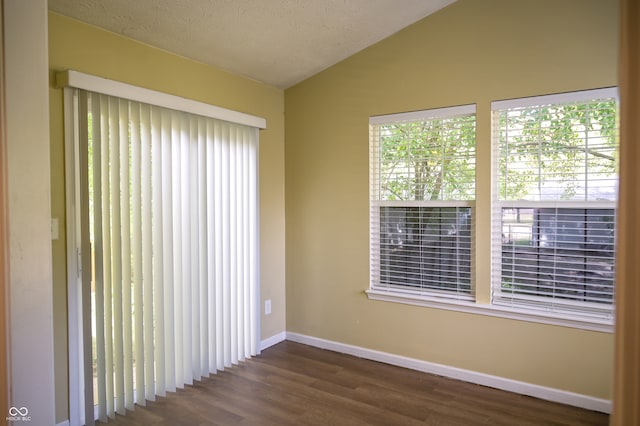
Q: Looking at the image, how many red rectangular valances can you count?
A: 0